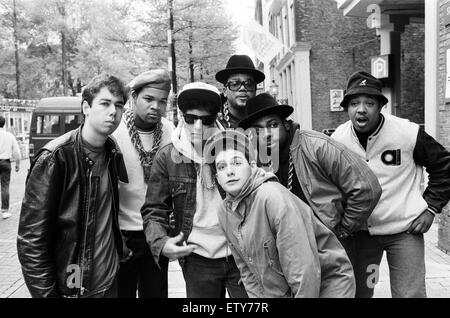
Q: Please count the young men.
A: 7